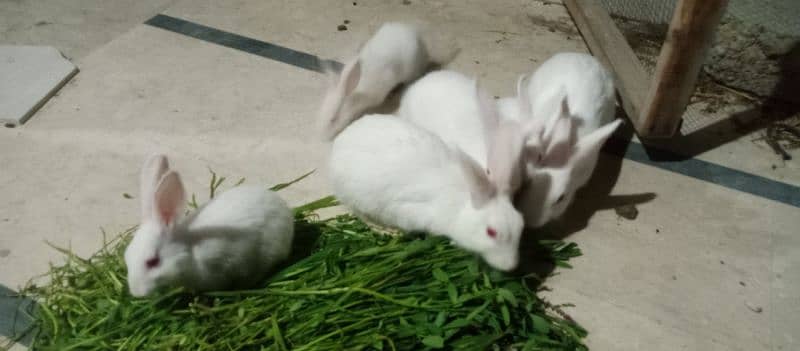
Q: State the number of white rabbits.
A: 5